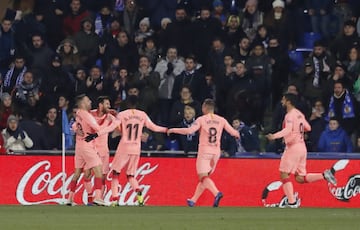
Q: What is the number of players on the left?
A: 3